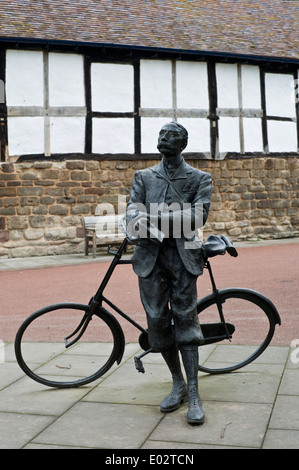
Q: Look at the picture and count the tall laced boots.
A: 2